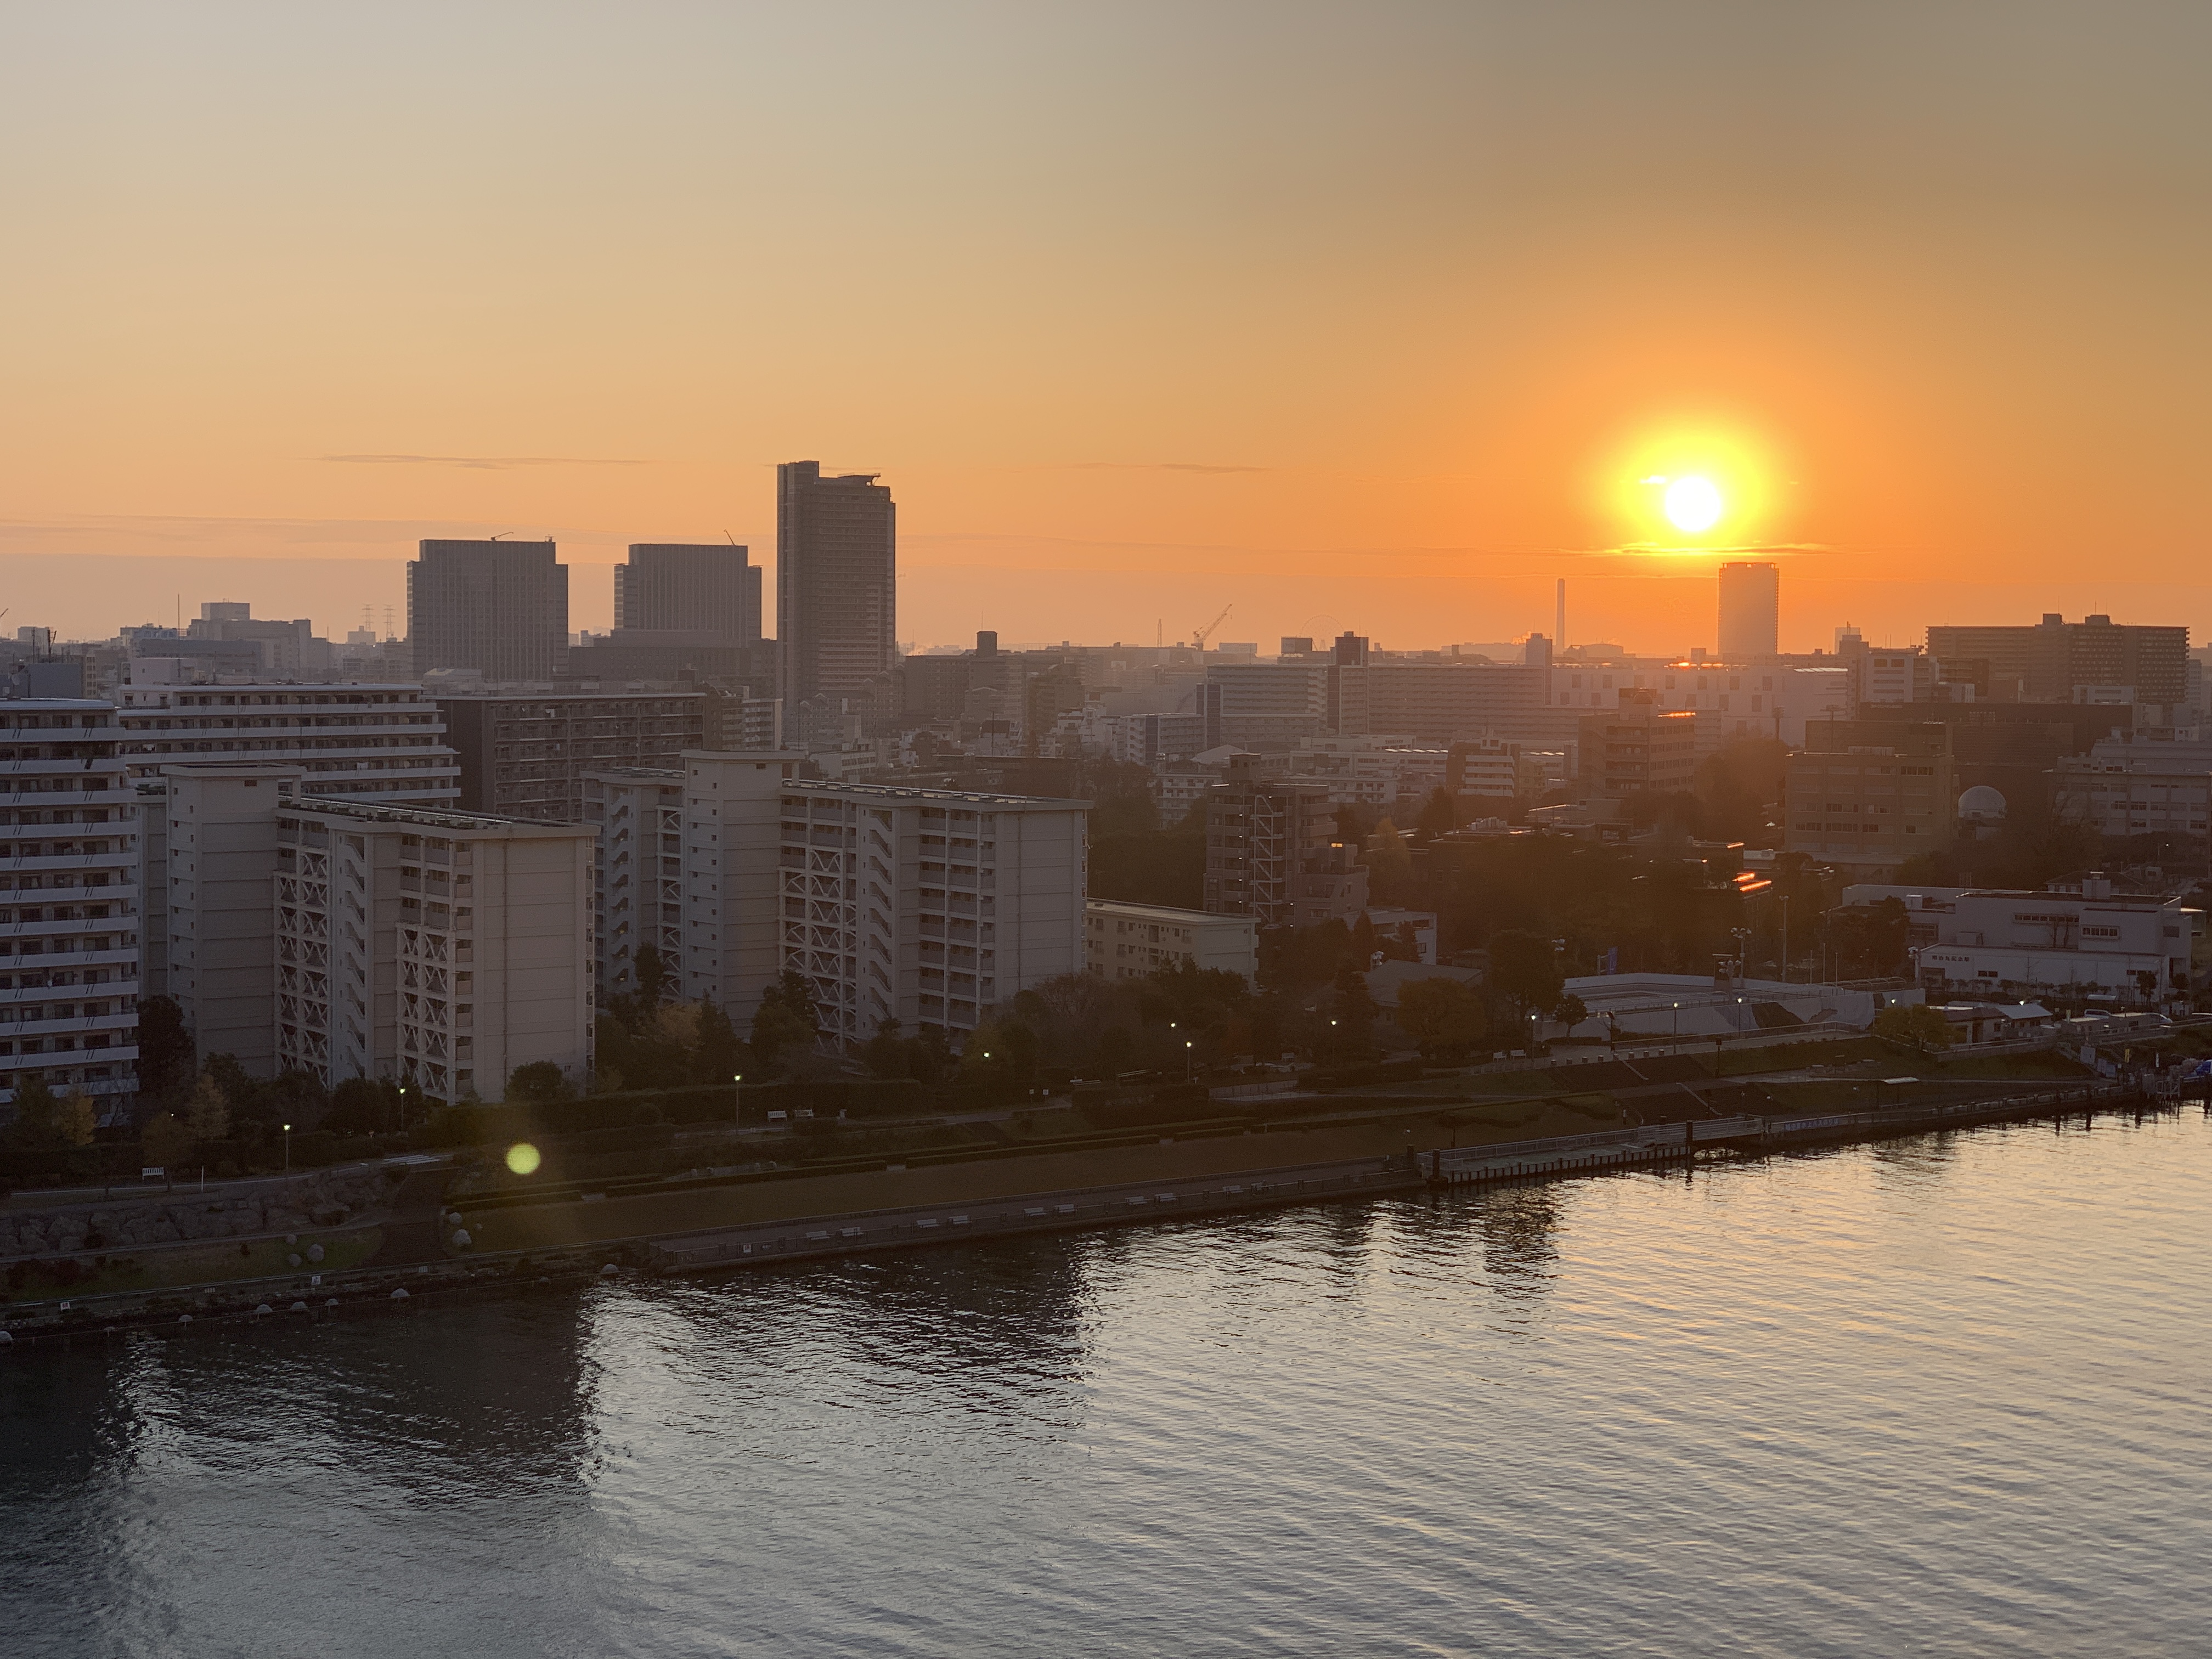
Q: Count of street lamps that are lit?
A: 13